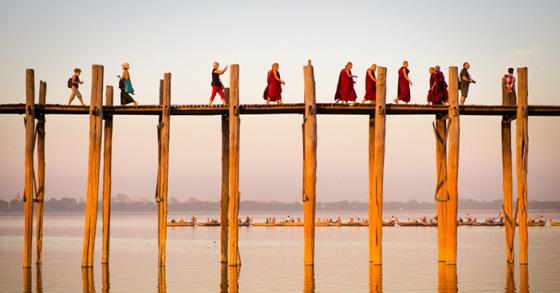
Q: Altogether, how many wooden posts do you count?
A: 15